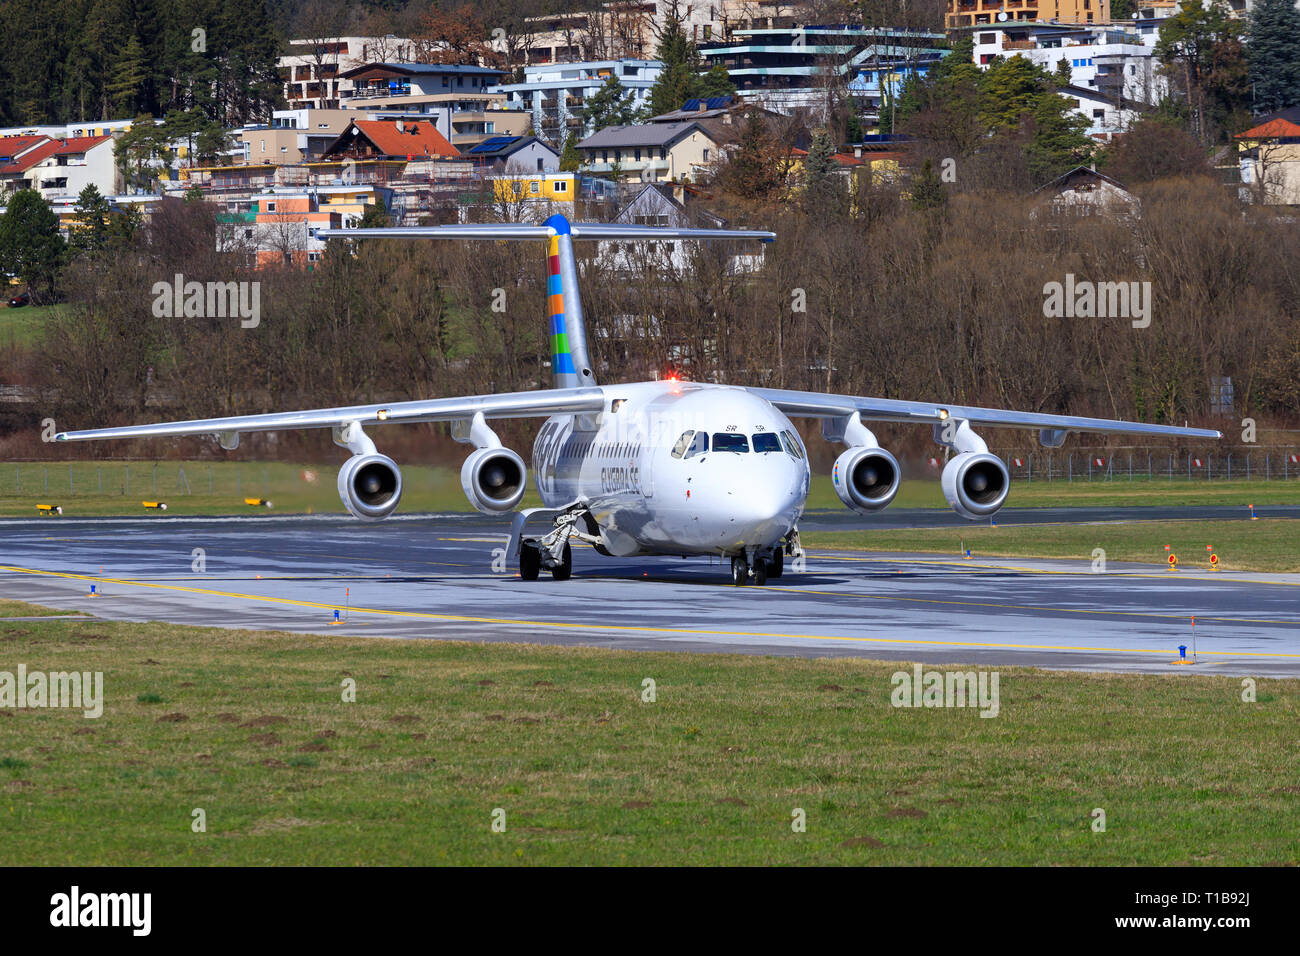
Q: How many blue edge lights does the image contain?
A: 6